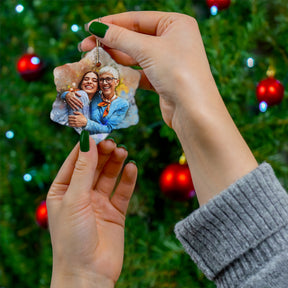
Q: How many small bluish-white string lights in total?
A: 8